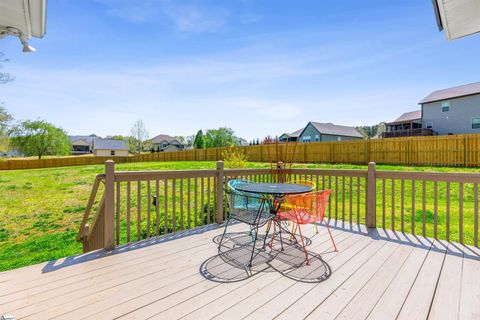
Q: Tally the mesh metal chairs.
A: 4